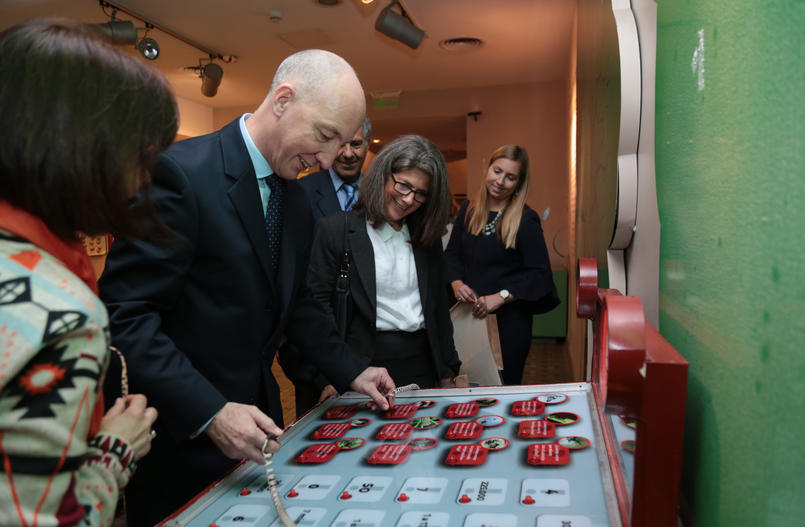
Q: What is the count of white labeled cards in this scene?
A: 12